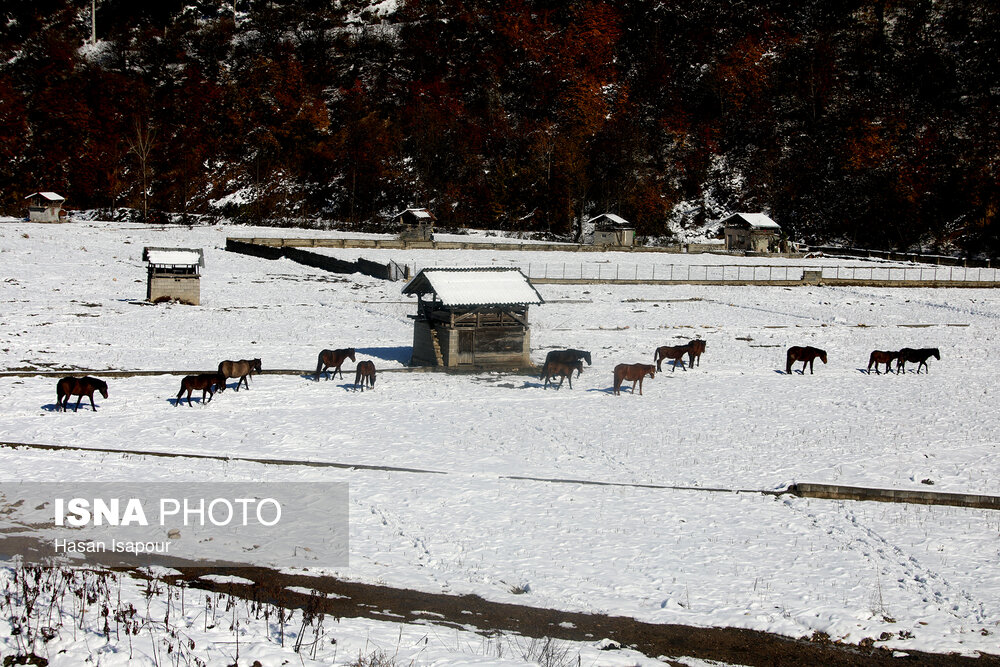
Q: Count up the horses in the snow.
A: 13